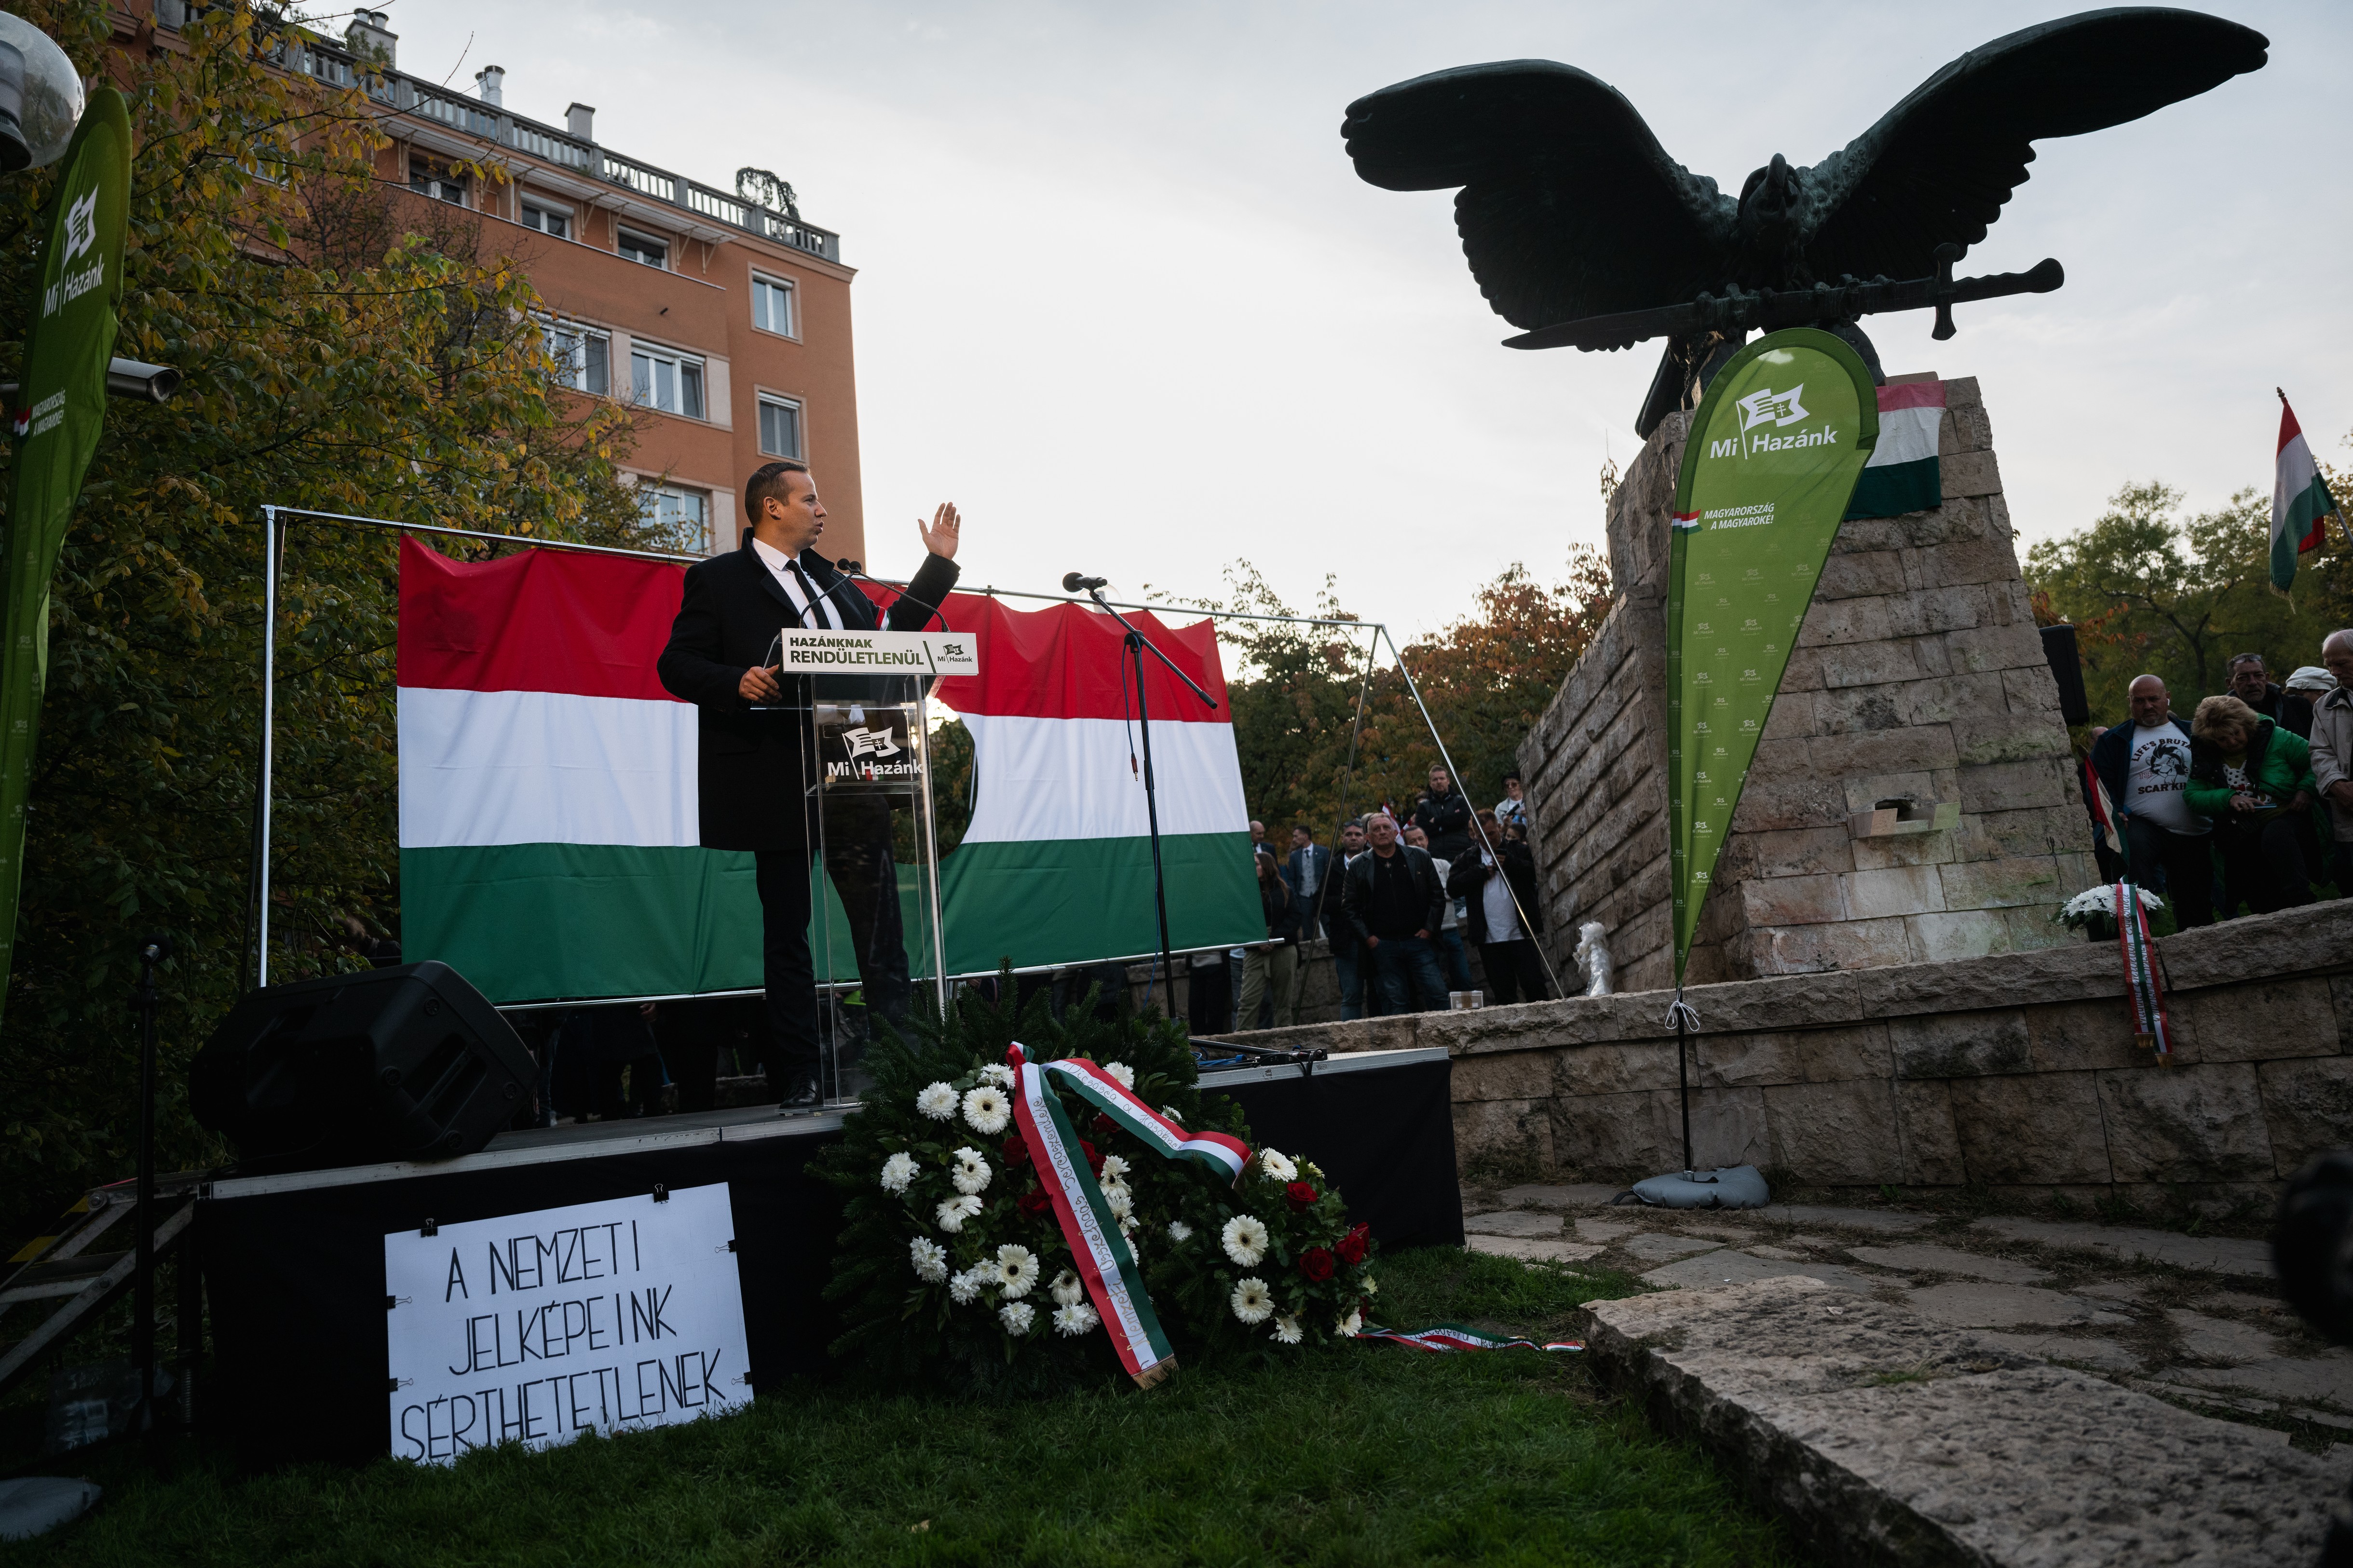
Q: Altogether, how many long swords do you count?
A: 1